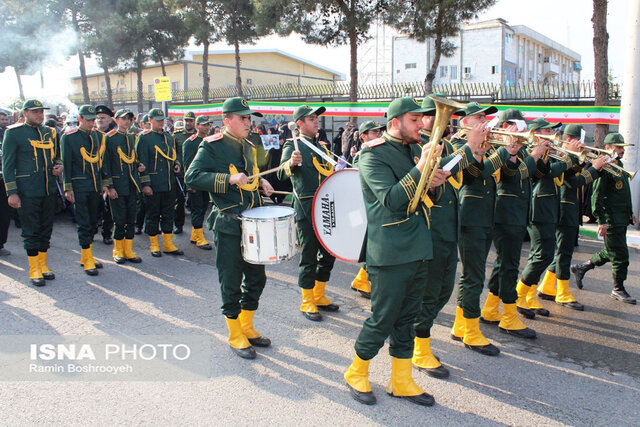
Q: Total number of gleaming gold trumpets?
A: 5